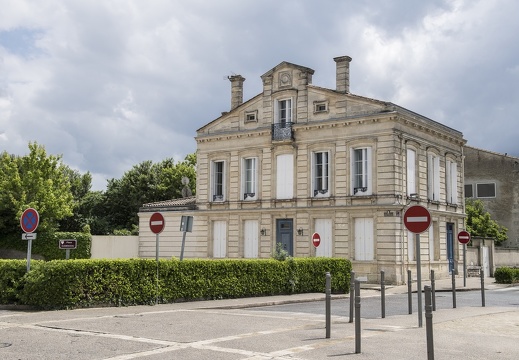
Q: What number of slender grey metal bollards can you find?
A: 9